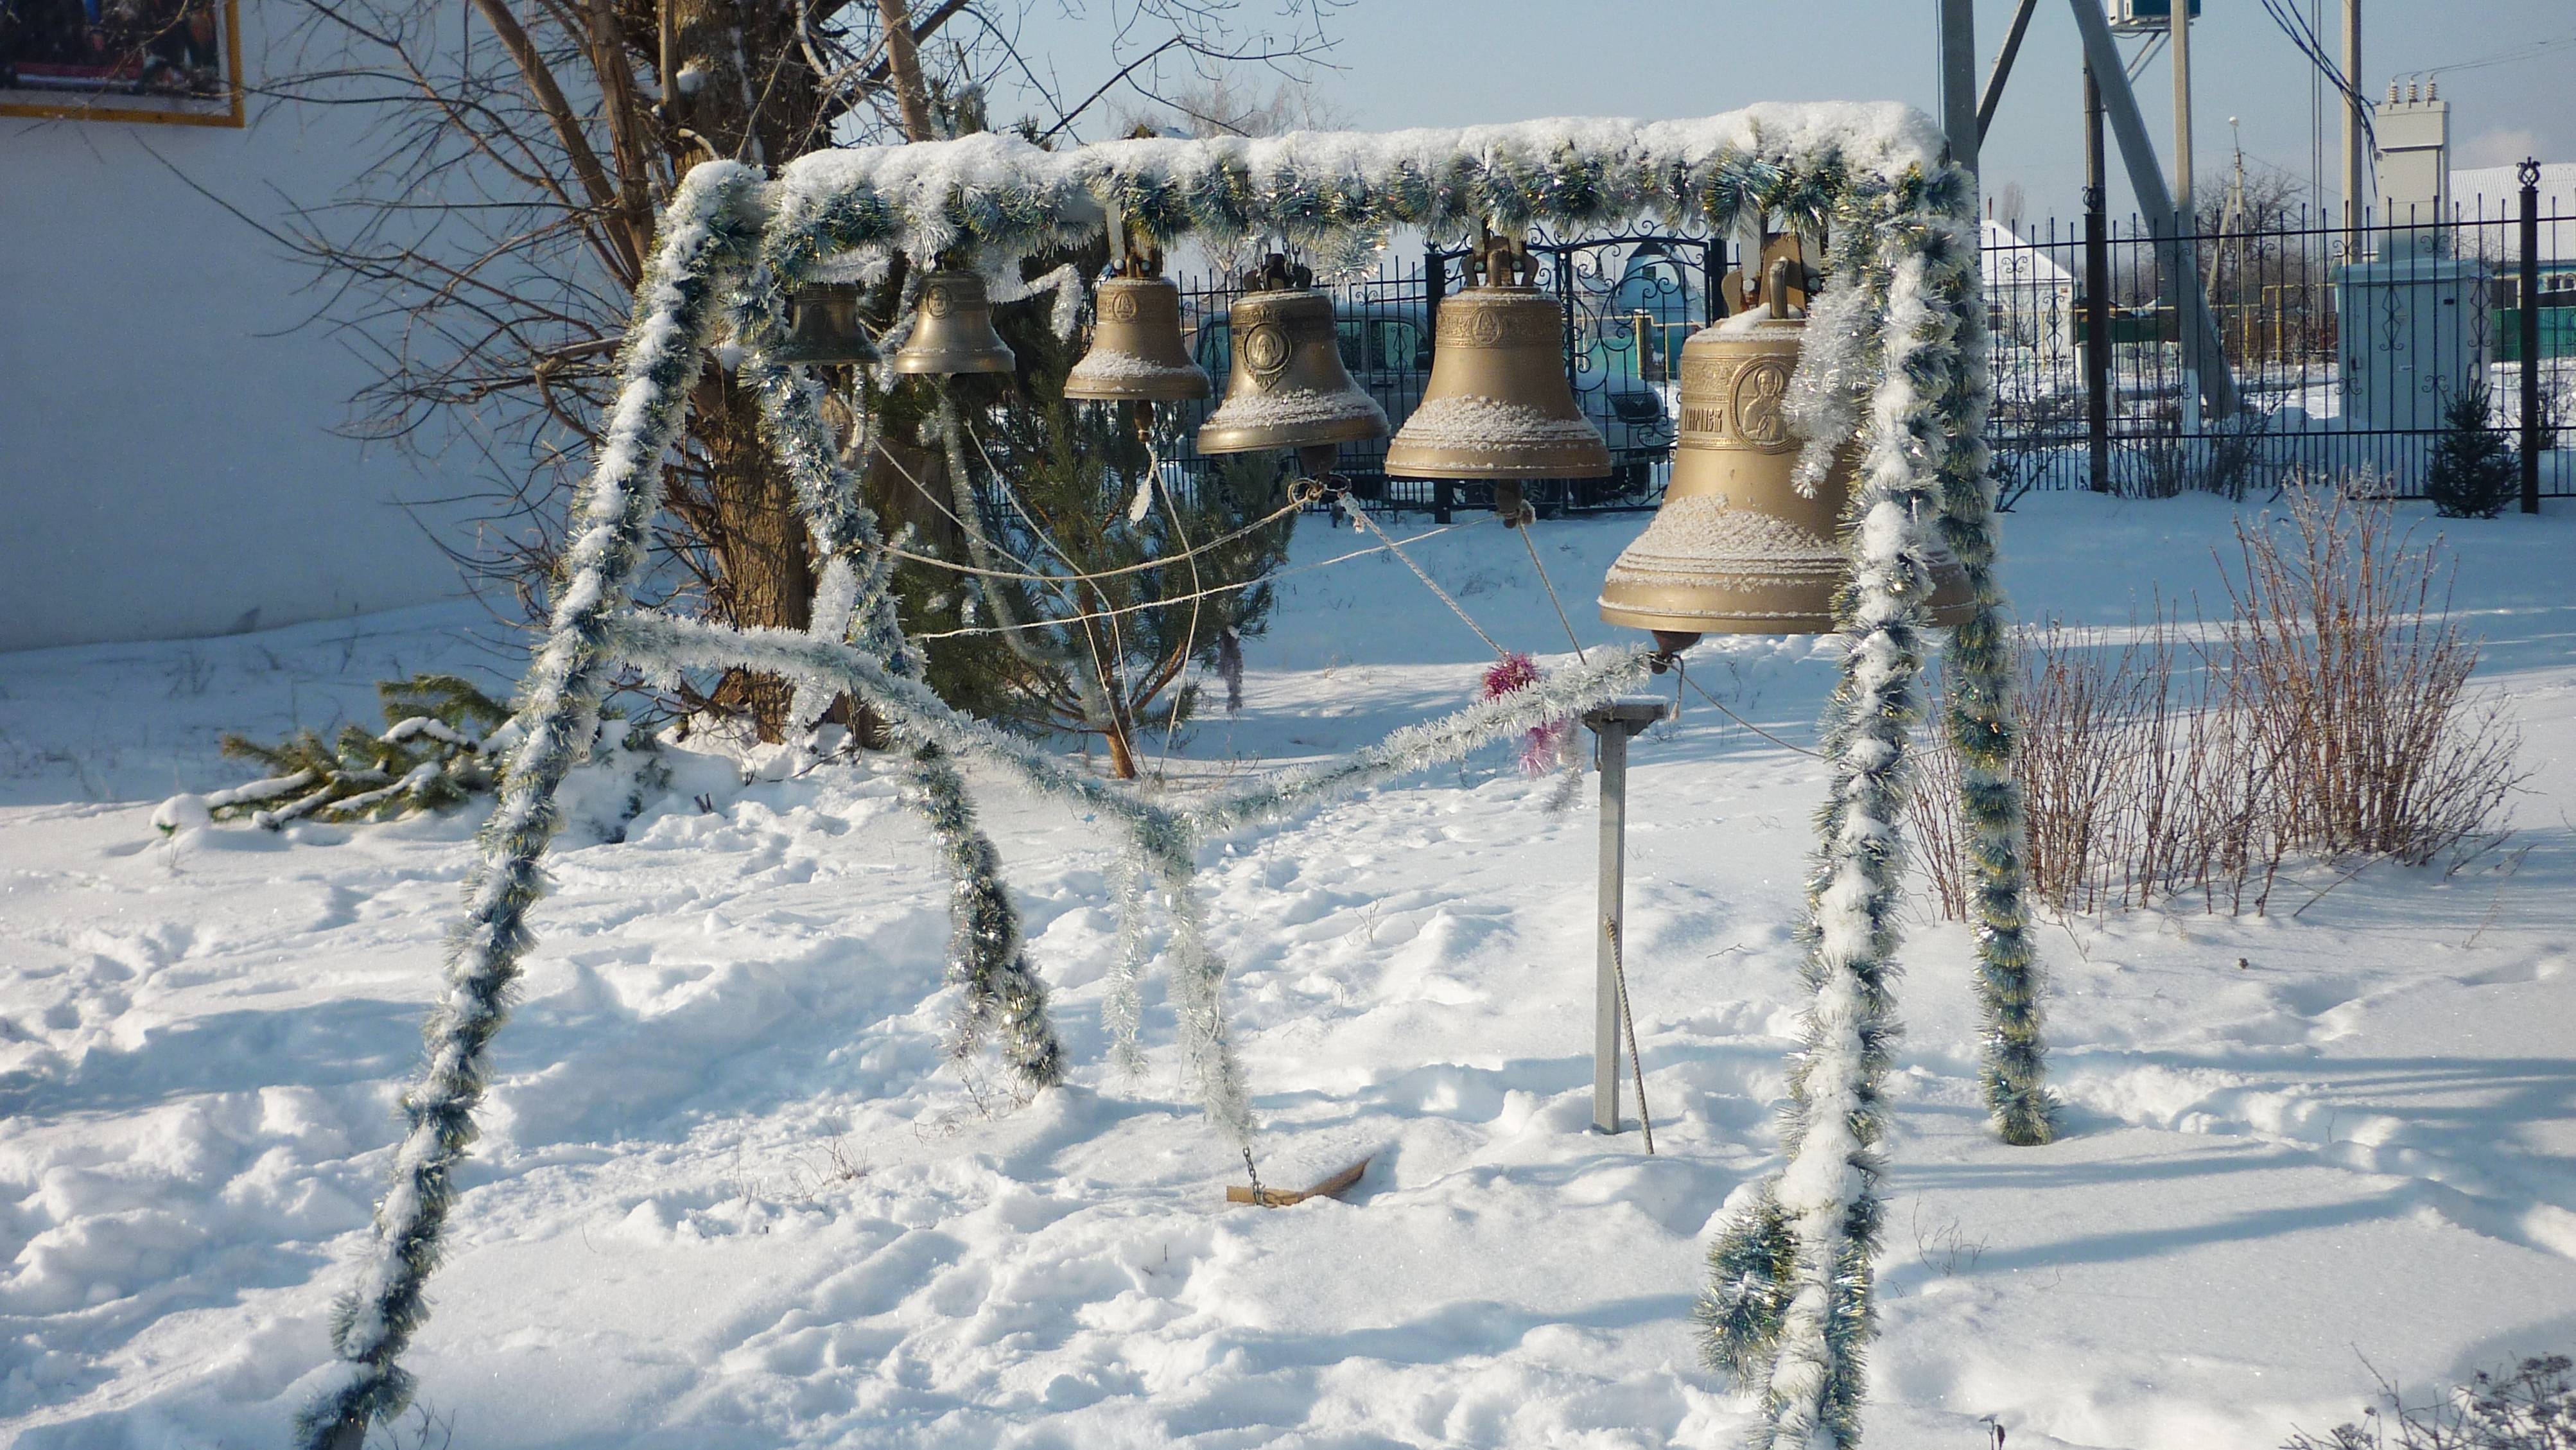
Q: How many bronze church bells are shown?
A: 6